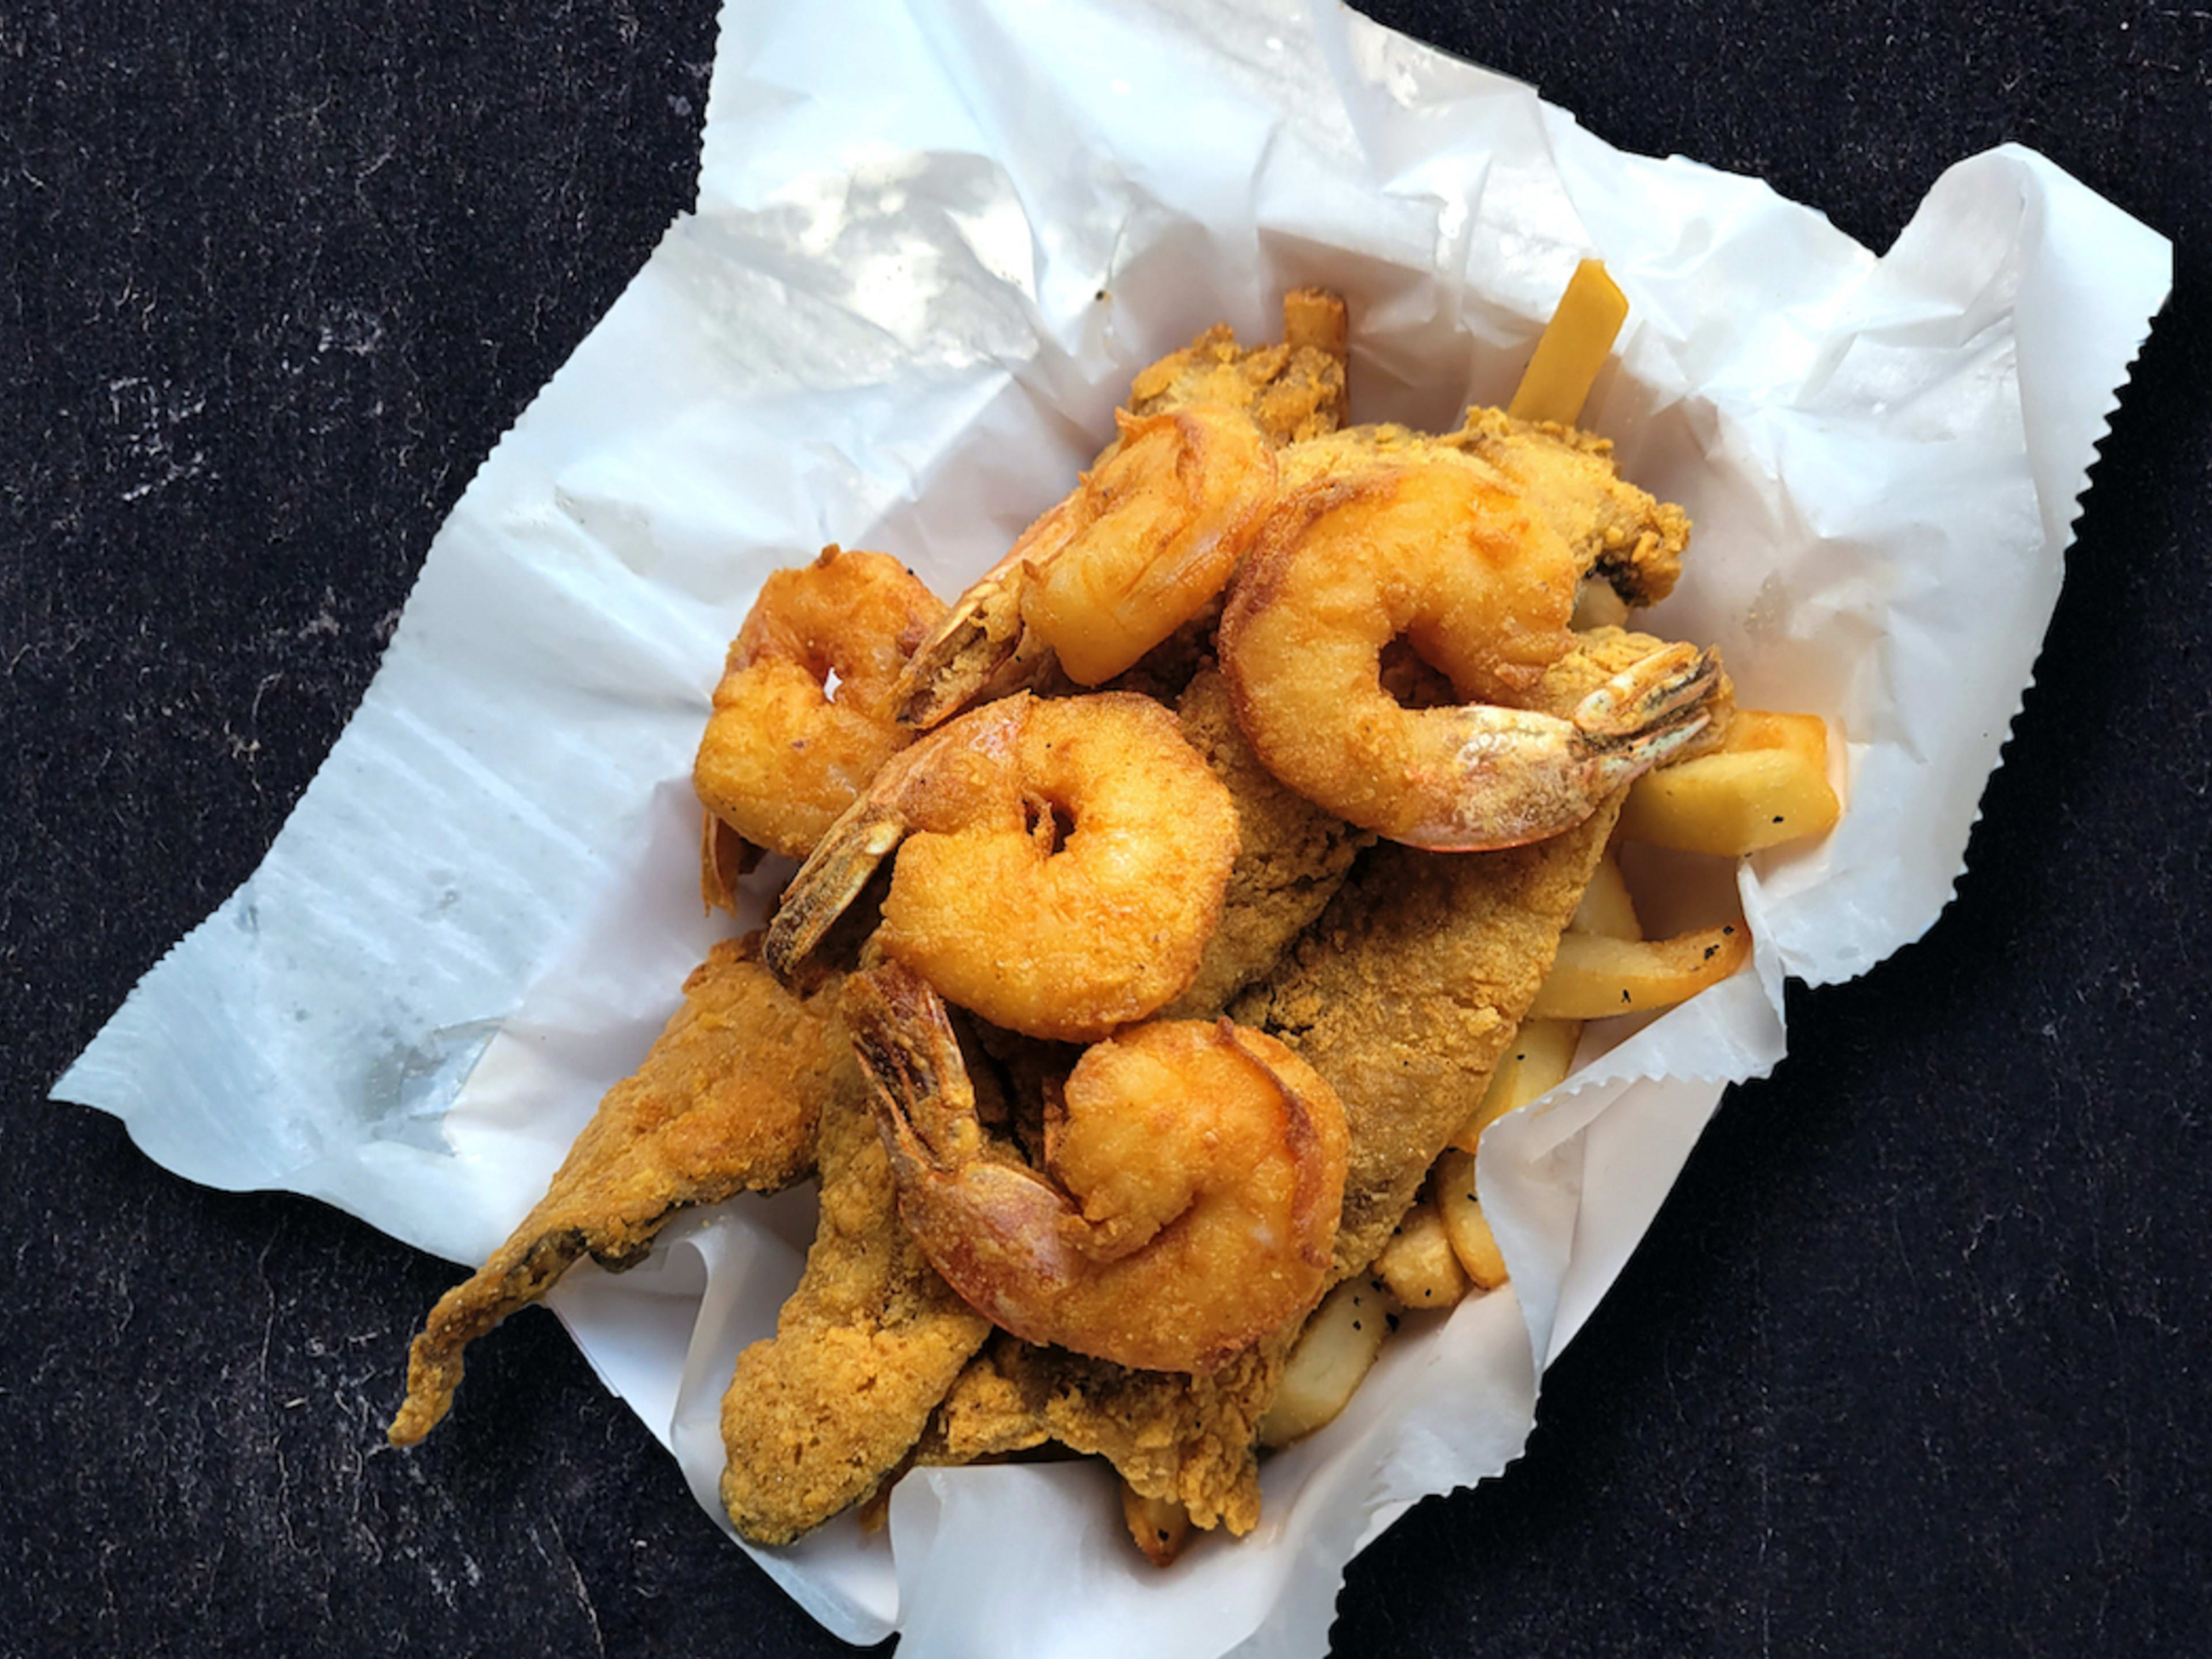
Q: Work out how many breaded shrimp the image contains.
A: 5